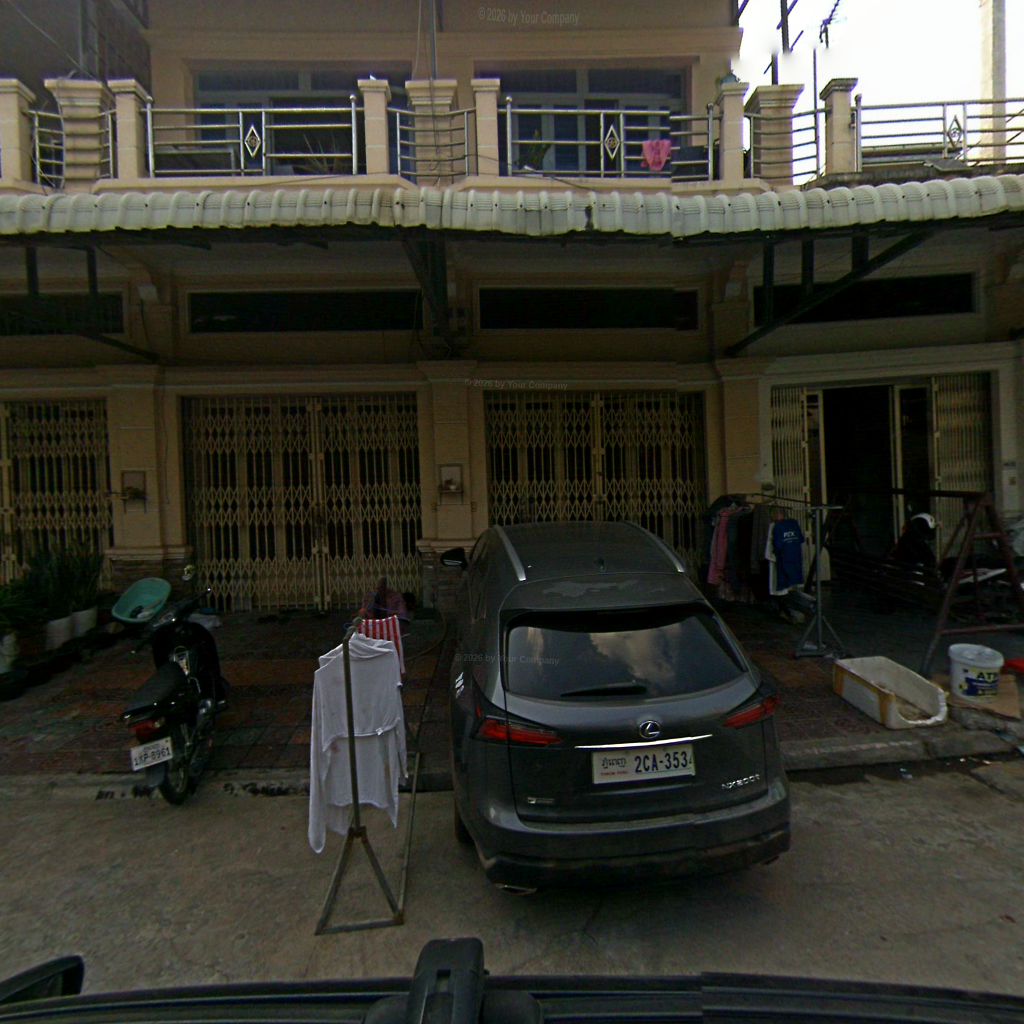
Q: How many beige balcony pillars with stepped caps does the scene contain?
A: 9